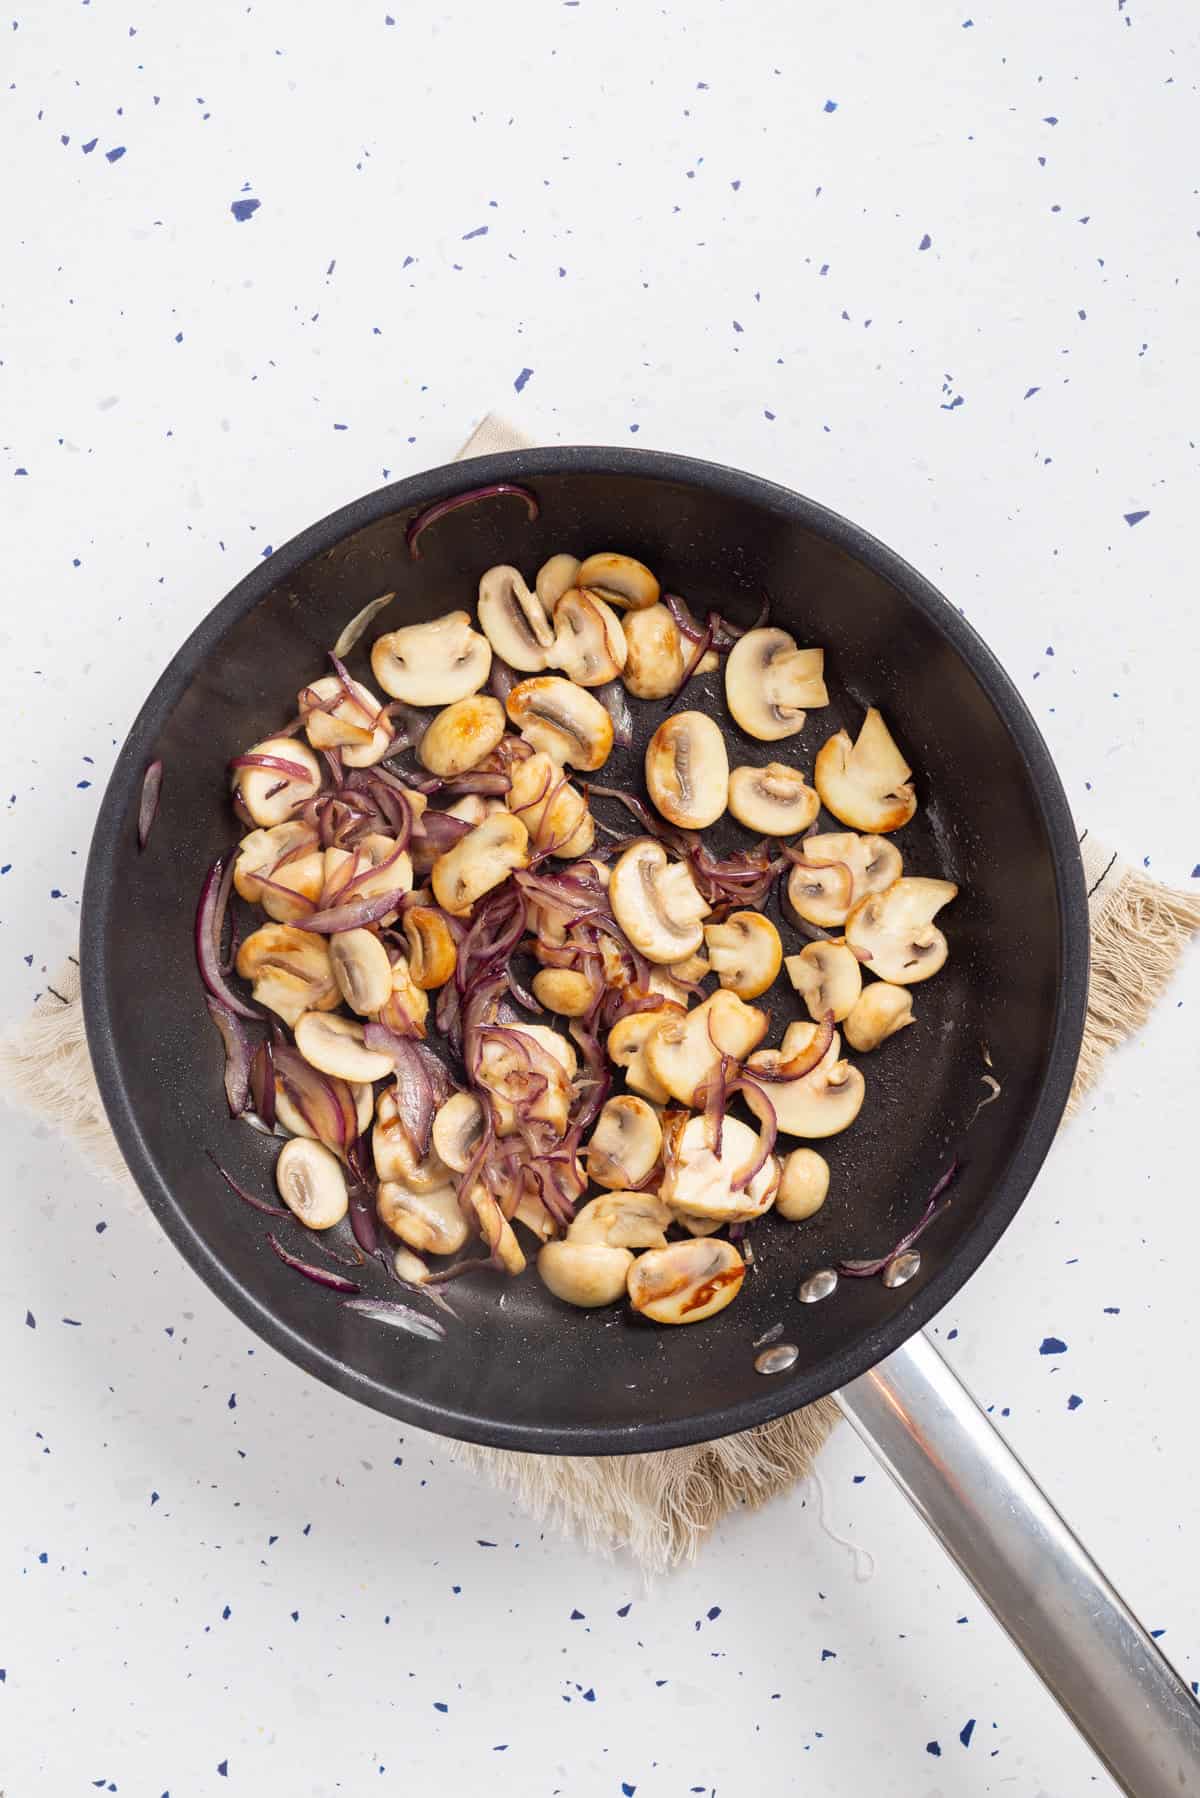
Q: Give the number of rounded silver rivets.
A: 3